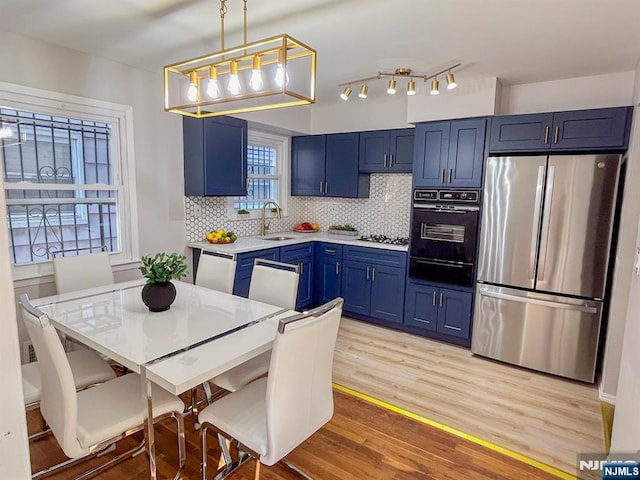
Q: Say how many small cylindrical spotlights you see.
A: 6